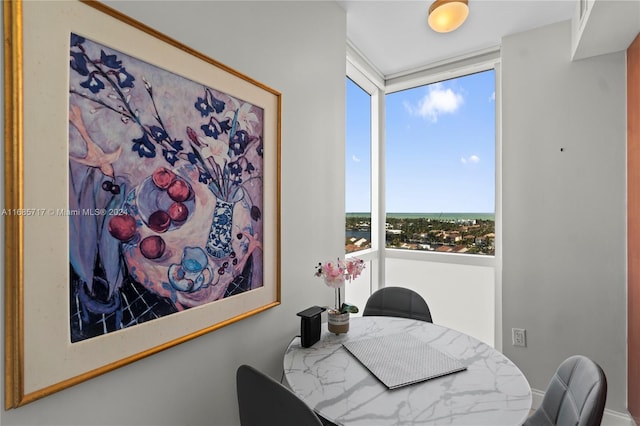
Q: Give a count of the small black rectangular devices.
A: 1